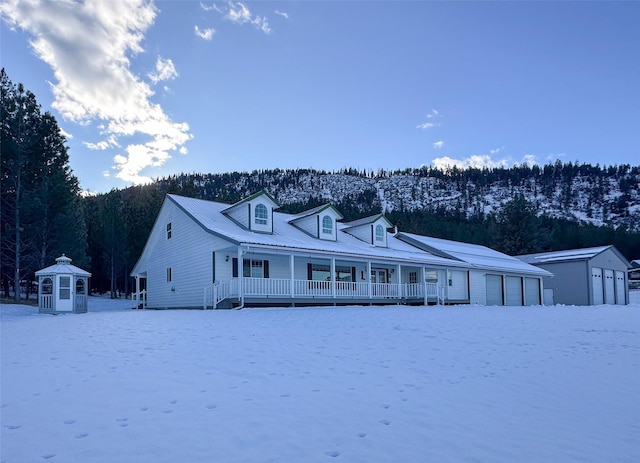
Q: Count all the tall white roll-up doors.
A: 3